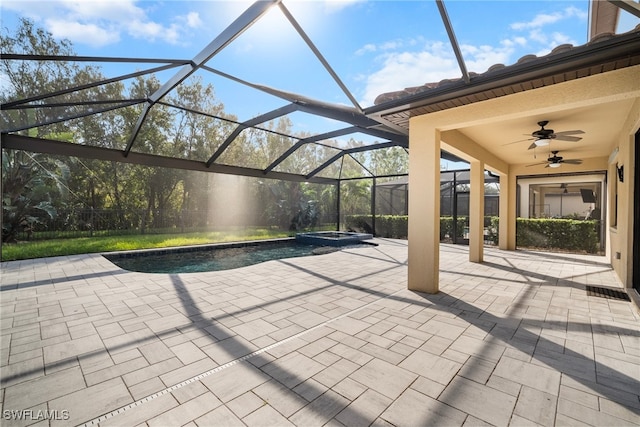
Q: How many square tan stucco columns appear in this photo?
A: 3